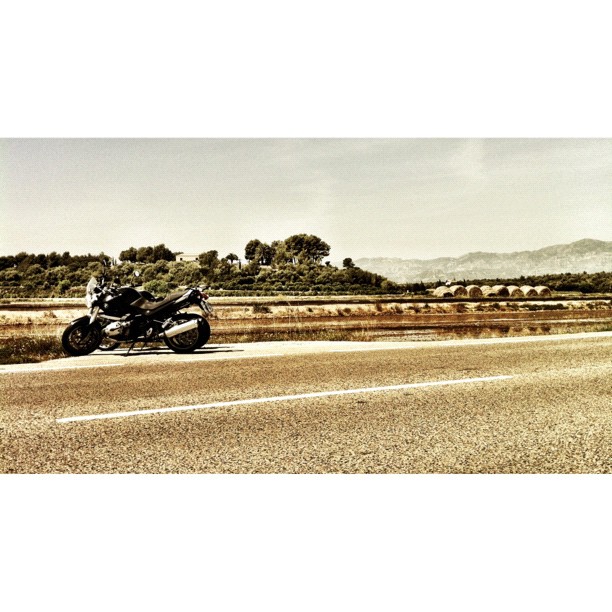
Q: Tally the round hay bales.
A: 8